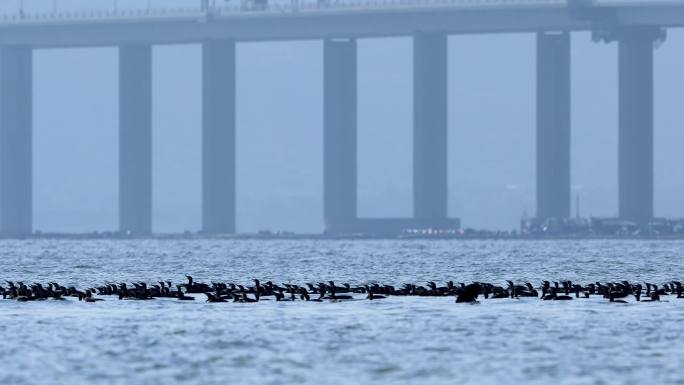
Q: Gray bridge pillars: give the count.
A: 7